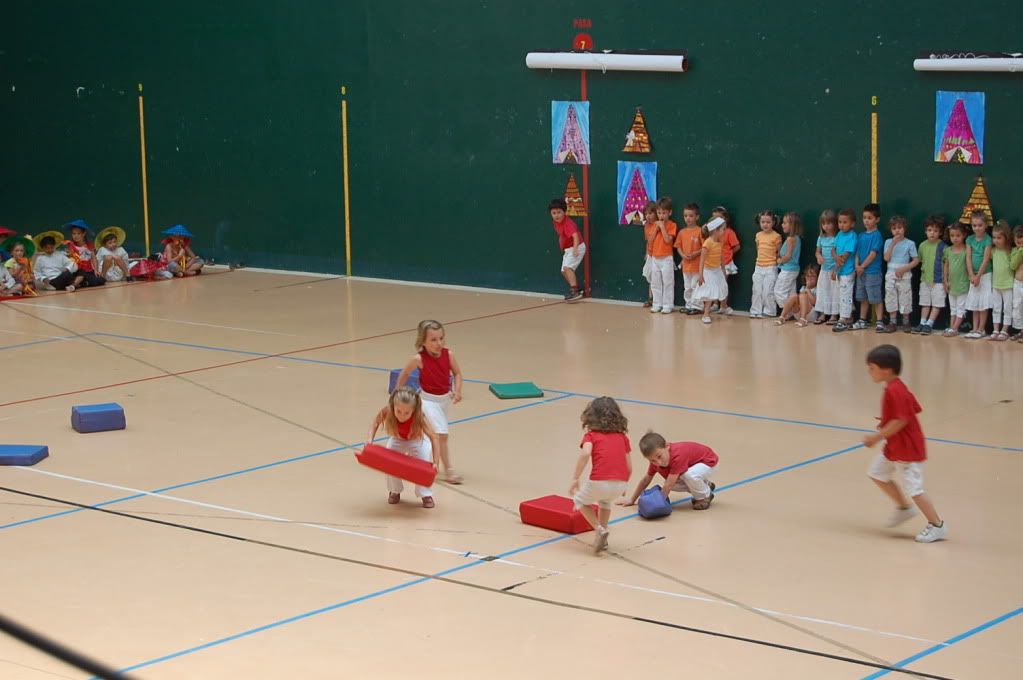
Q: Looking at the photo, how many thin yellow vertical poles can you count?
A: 3